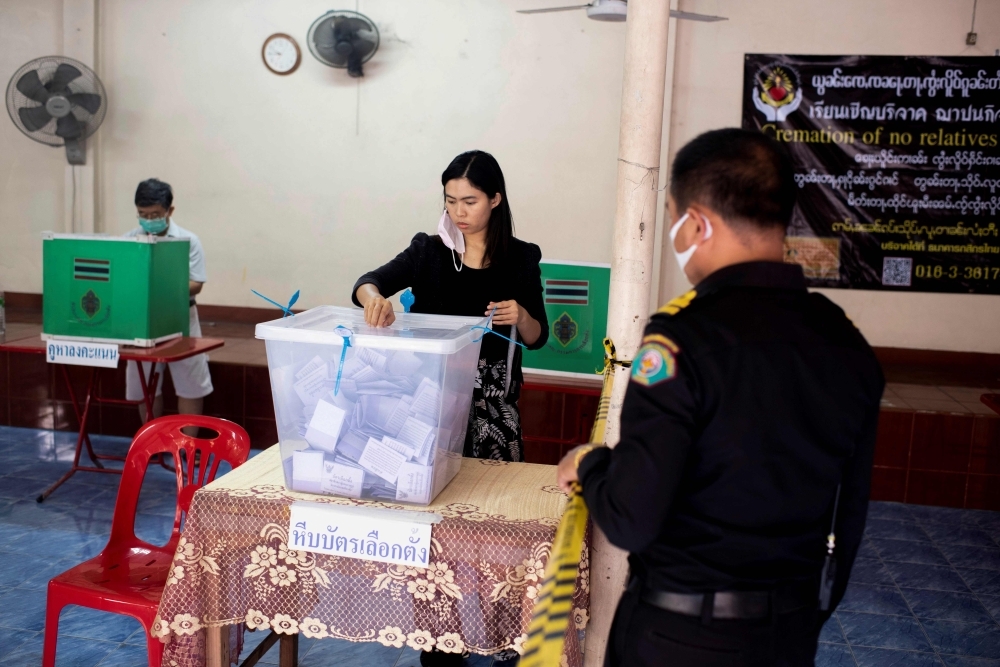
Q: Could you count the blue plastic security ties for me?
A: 4